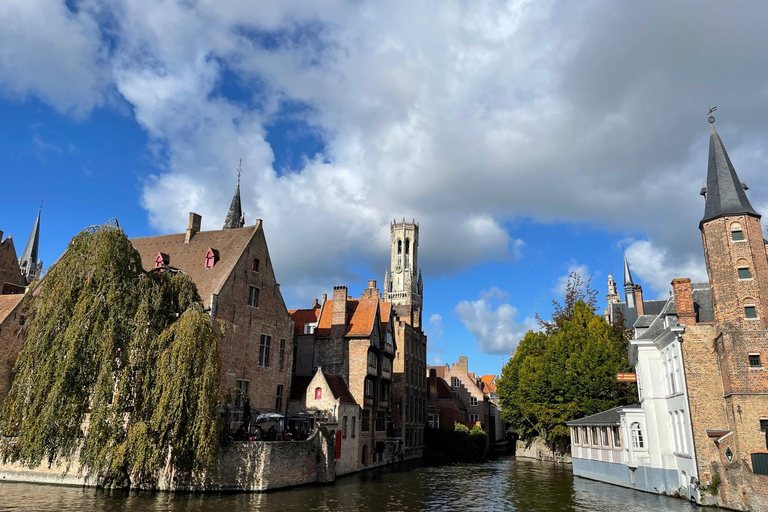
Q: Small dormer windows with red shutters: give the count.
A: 2